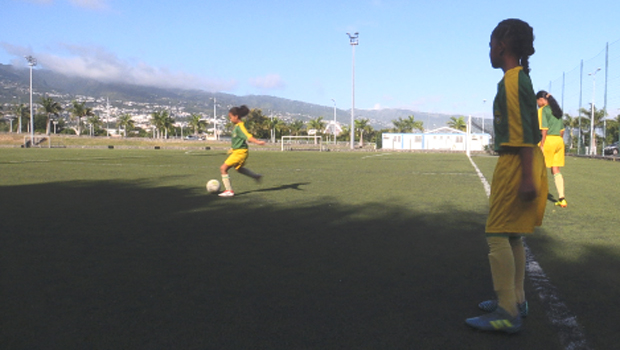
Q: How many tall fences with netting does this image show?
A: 1